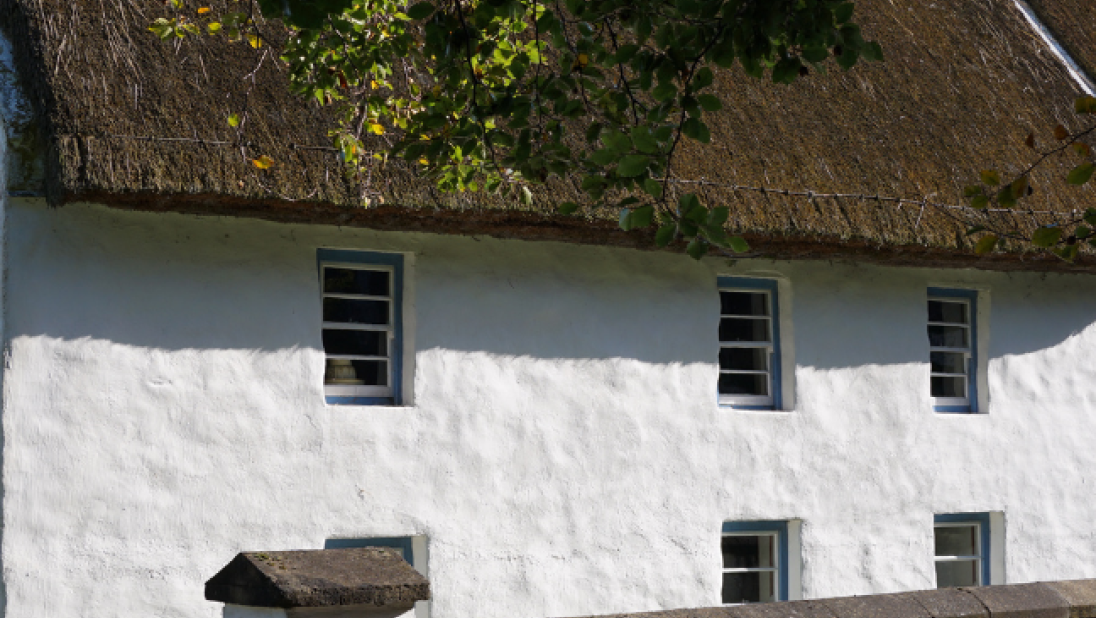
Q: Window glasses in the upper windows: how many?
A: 12